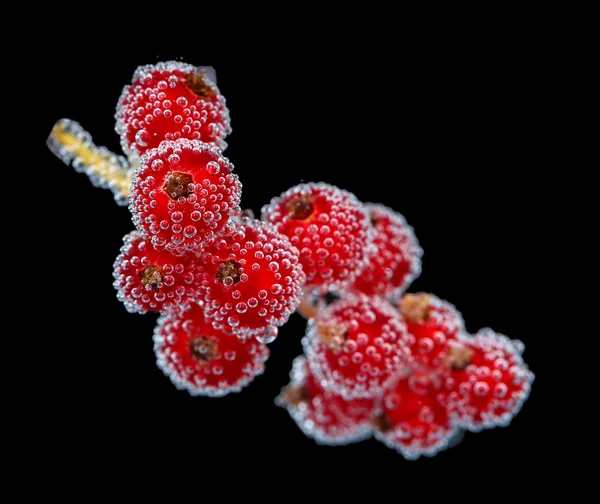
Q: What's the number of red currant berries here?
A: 12